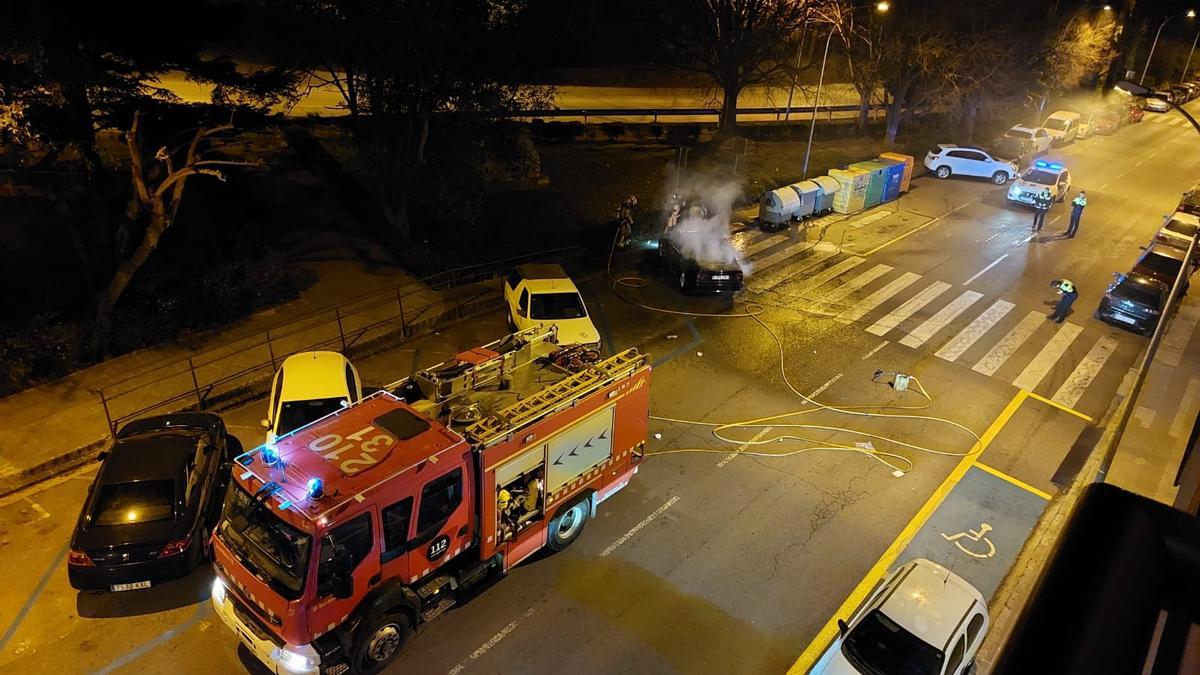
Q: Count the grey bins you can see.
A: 3